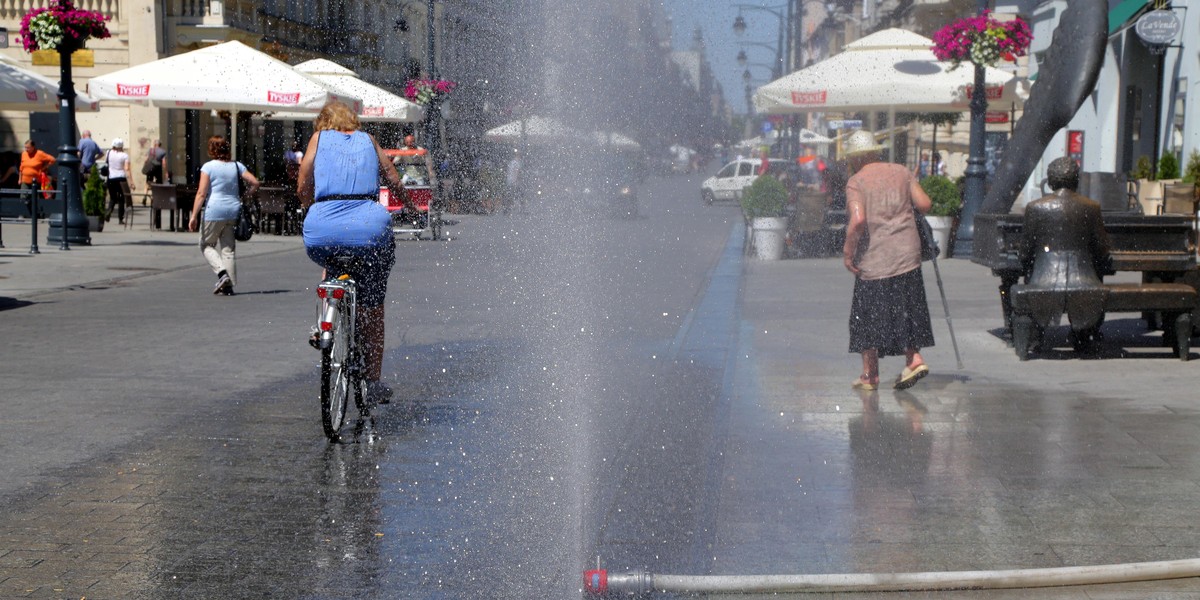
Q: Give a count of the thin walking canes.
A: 1